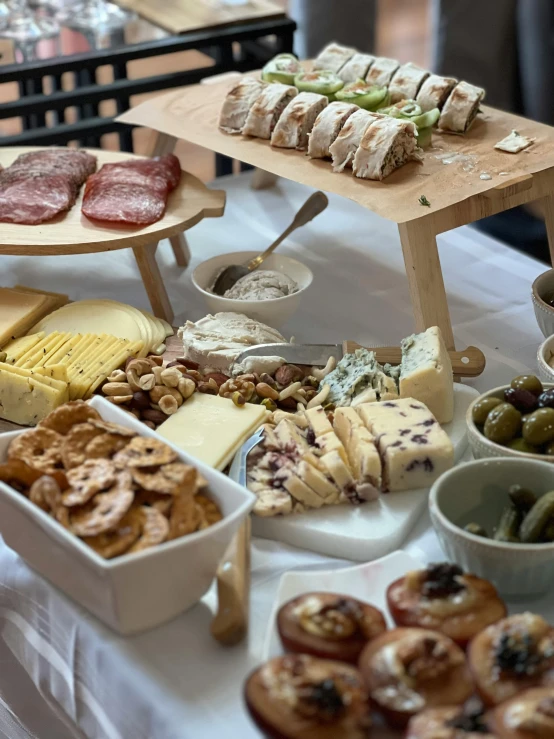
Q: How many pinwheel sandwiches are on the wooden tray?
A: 12